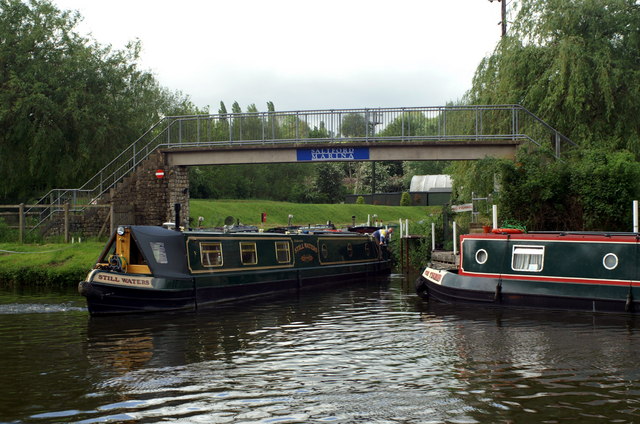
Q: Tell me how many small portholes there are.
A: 5